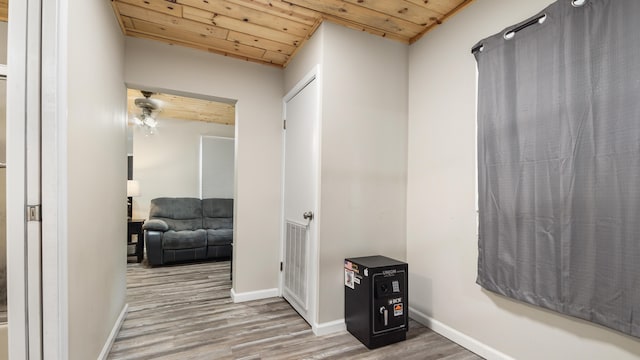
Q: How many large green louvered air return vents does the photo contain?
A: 0